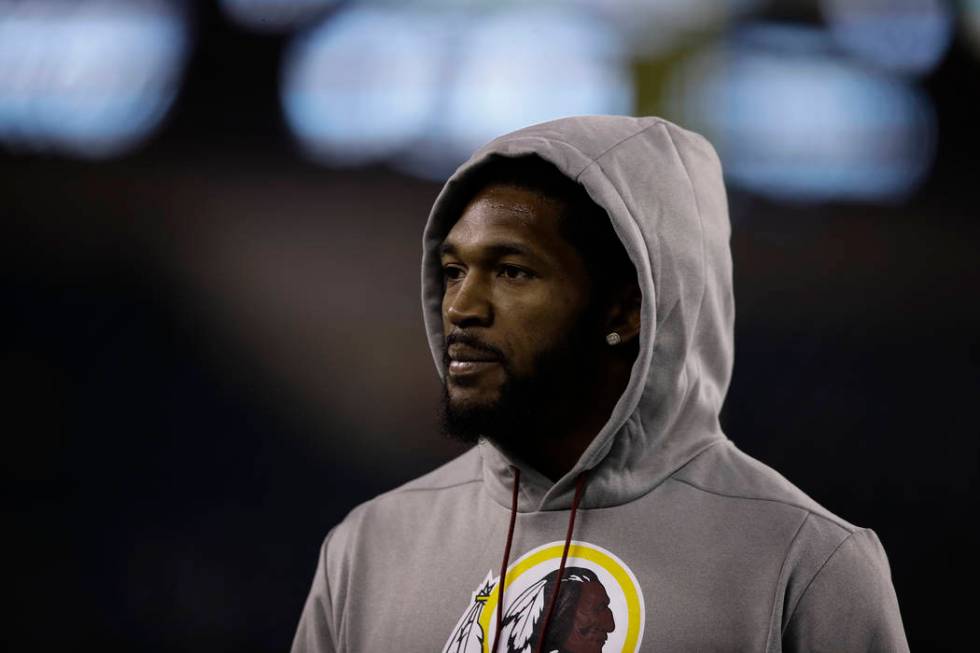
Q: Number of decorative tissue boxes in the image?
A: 0